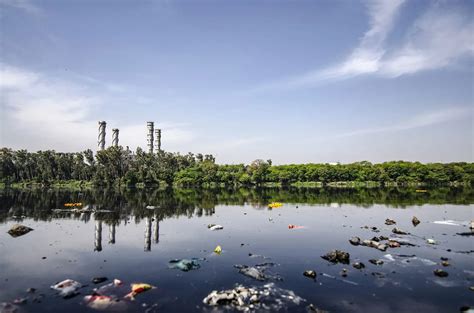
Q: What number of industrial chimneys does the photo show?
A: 4